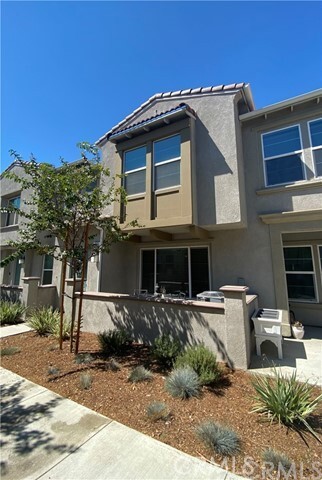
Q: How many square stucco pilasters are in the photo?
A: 3